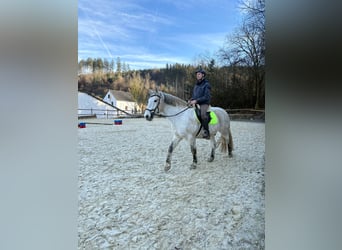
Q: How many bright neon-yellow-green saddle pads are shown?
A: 1